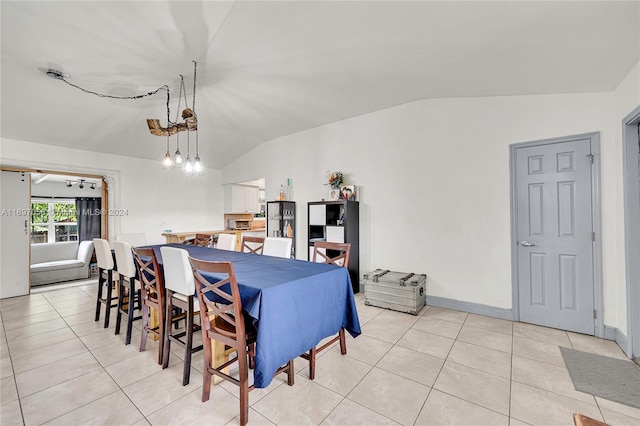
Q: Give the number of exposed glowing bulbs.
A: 4